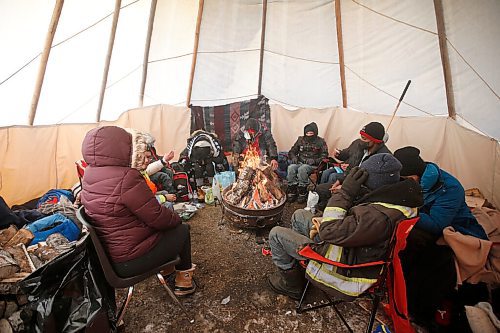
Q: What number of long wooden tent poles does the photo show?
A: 7